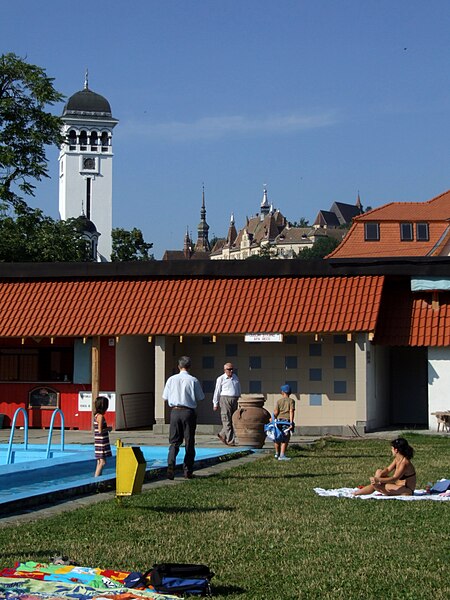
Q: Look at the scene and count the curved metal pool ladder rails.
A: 2